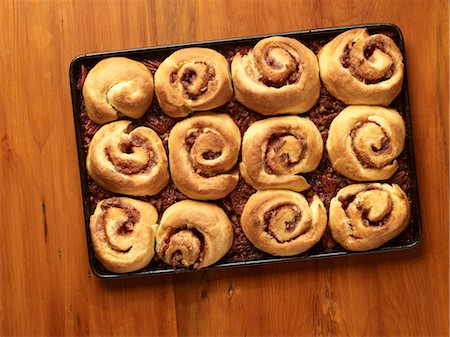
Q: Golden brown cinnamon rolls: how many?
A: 12